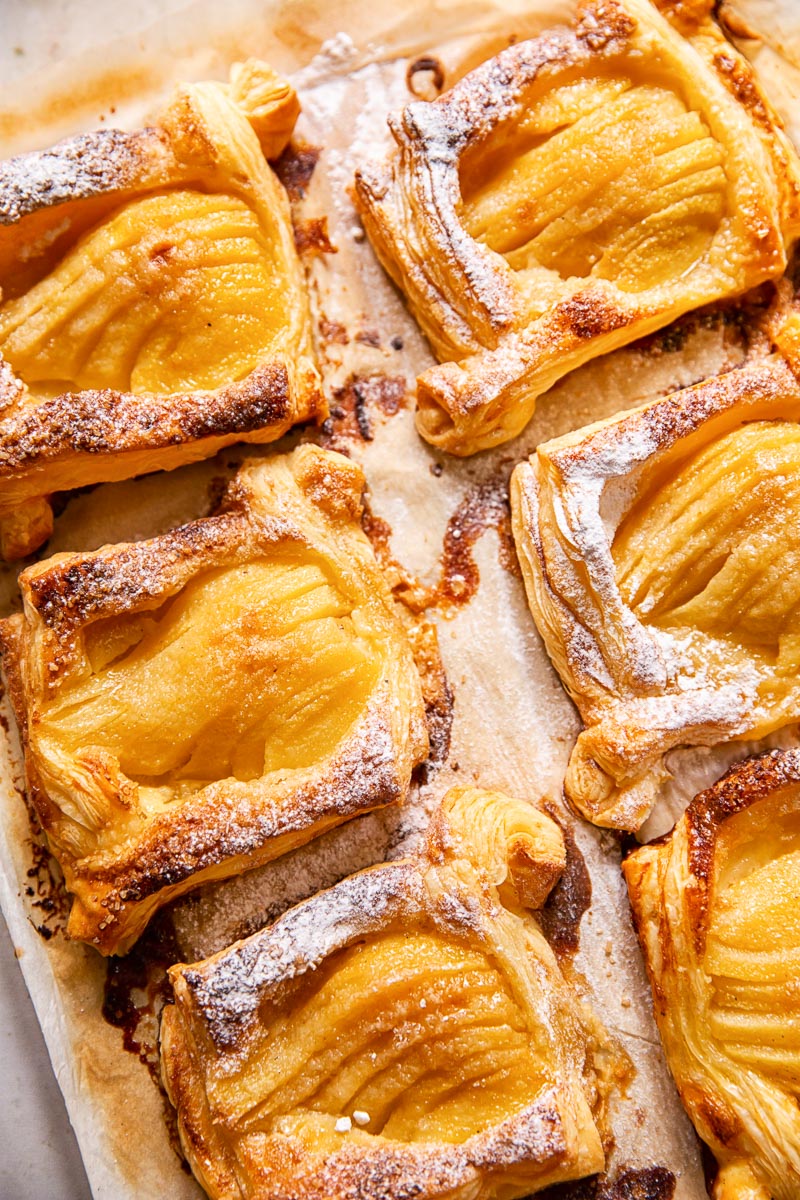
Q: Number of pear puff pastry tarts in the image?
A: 6